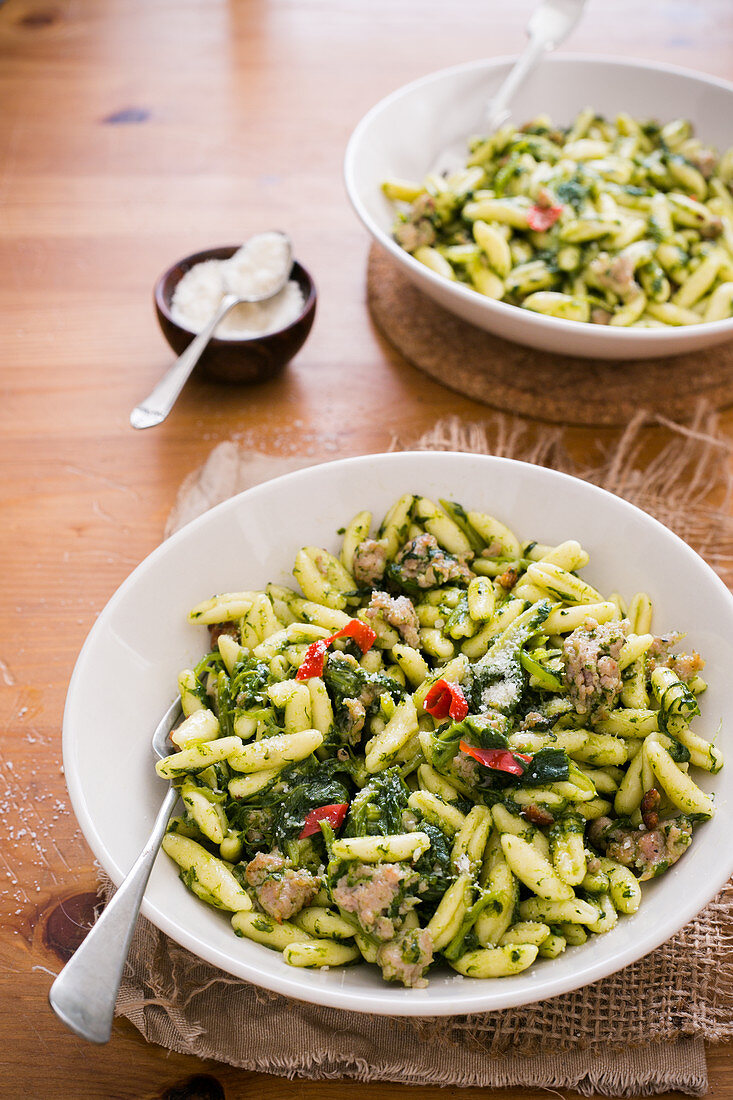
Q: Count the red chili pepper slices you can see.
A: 5